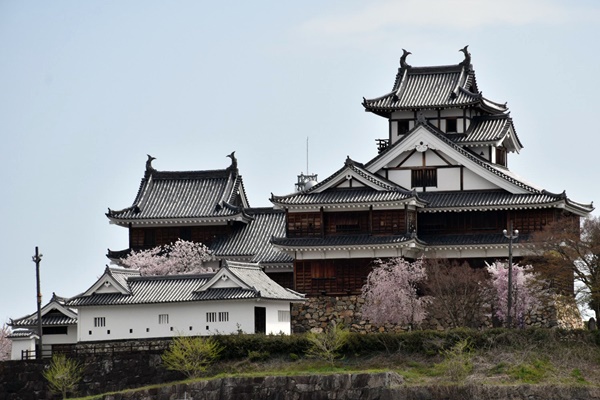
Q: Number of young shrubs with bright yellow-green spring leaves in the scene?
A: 4